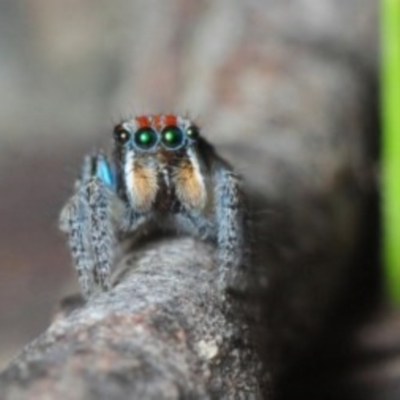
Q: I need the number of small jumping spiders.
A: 1